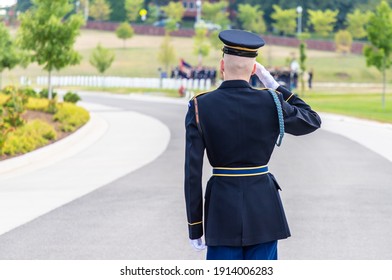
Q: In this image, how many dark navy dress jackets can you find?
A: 1